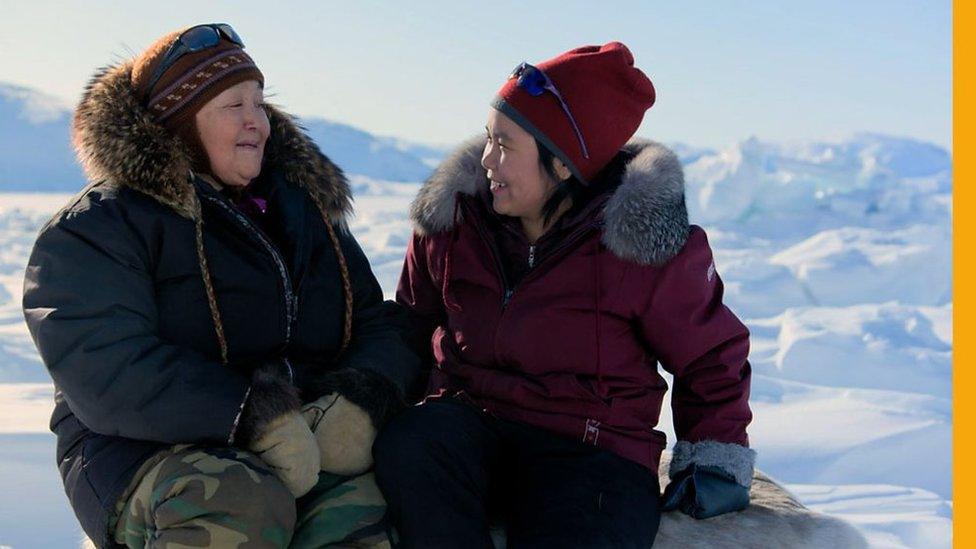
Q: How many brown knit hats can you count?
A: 1